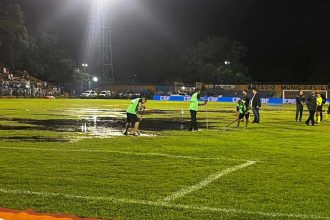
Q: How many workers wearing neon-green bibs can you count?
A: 3